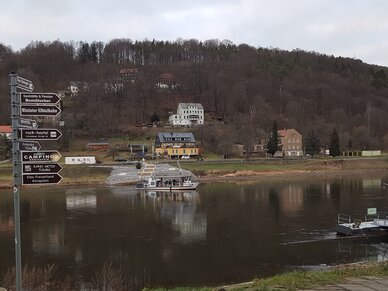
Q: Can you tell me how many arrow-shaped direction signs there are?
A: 9